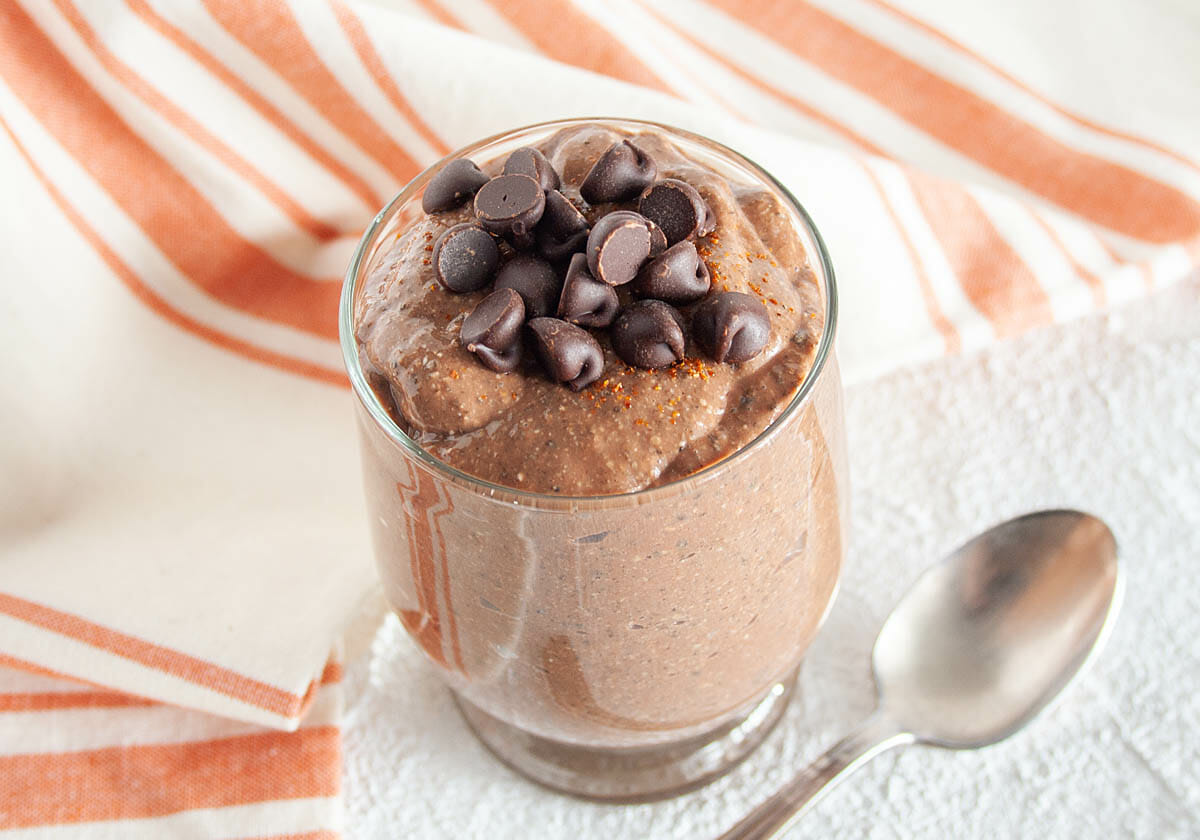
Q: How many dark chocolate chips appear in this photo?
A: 15